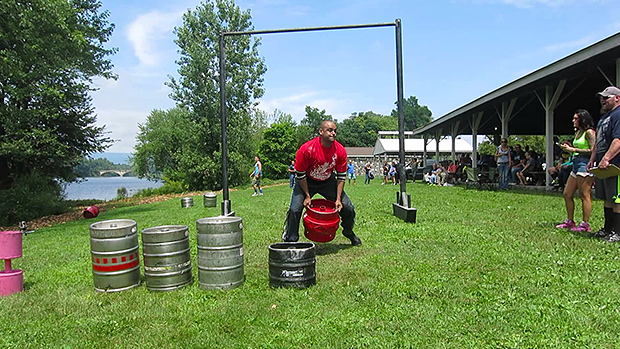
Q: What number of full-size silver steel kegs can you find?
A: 3